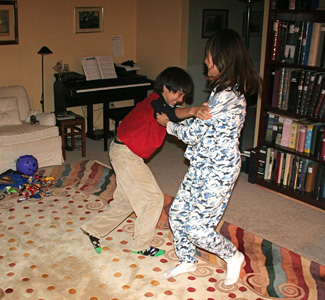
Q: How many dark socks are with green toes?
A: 2